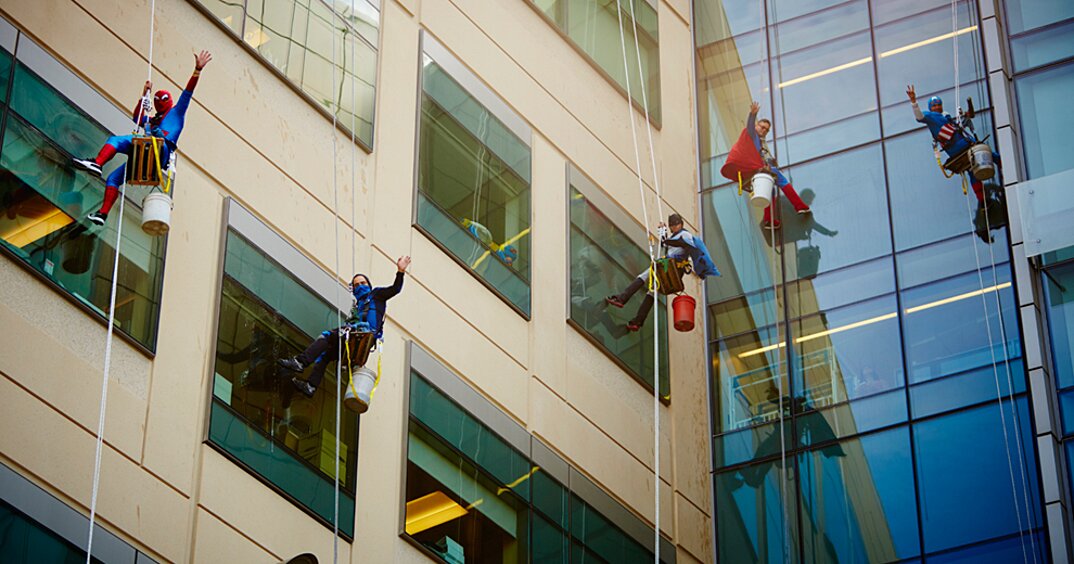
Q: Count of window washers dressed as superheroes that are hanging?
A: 5